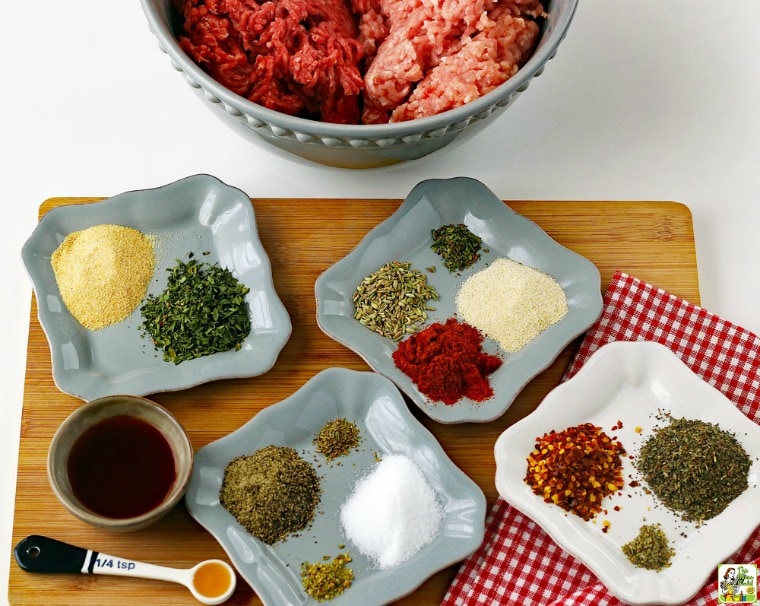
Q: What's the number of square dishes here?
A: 4